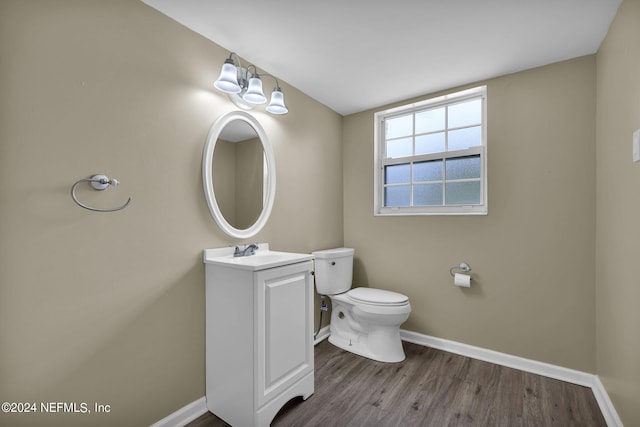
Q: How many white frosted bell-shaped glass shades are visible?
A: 3